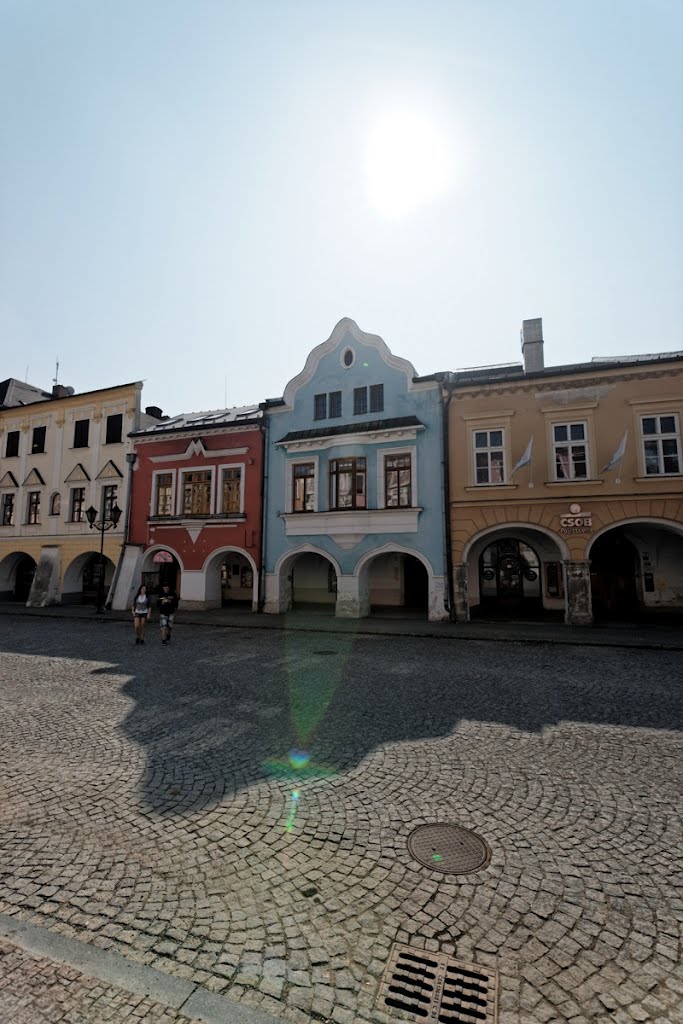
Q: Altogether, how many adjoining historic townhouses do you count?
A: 4